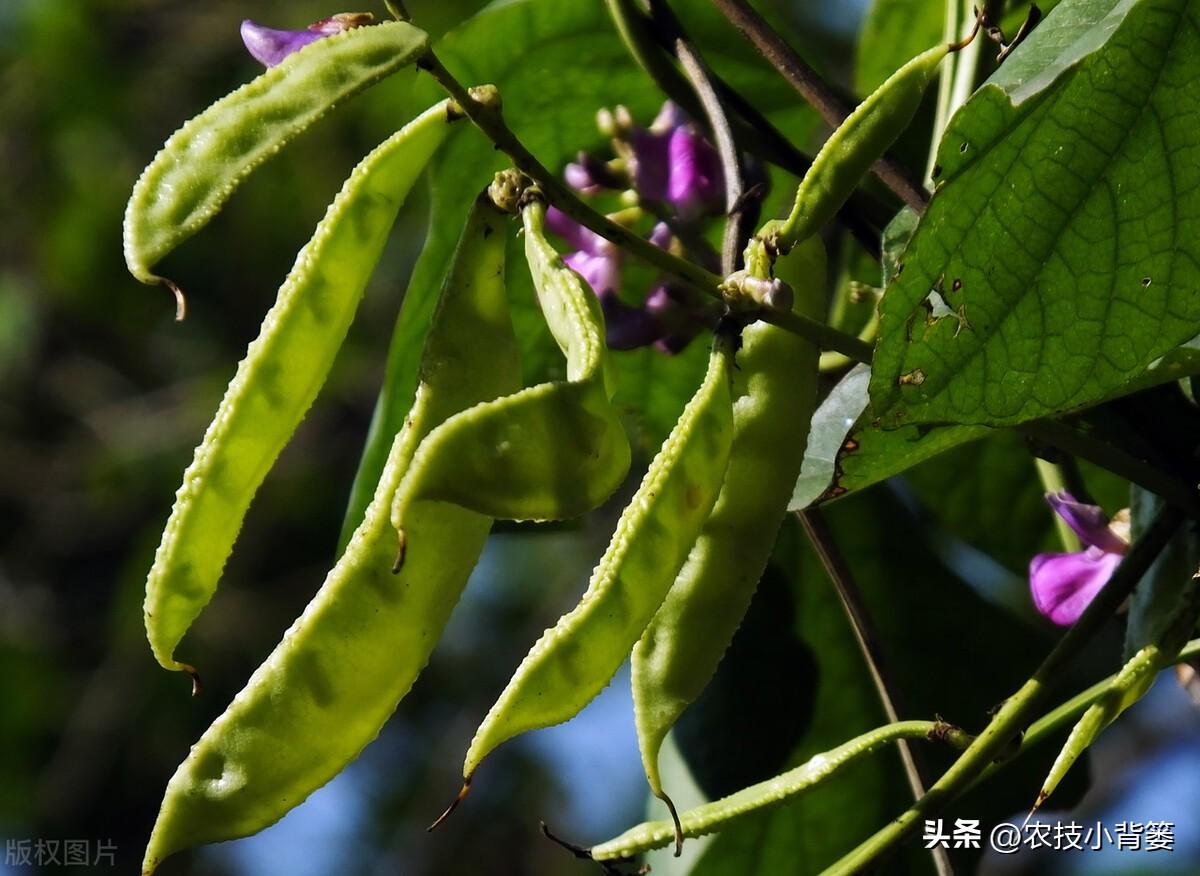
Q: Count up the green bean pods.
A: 9